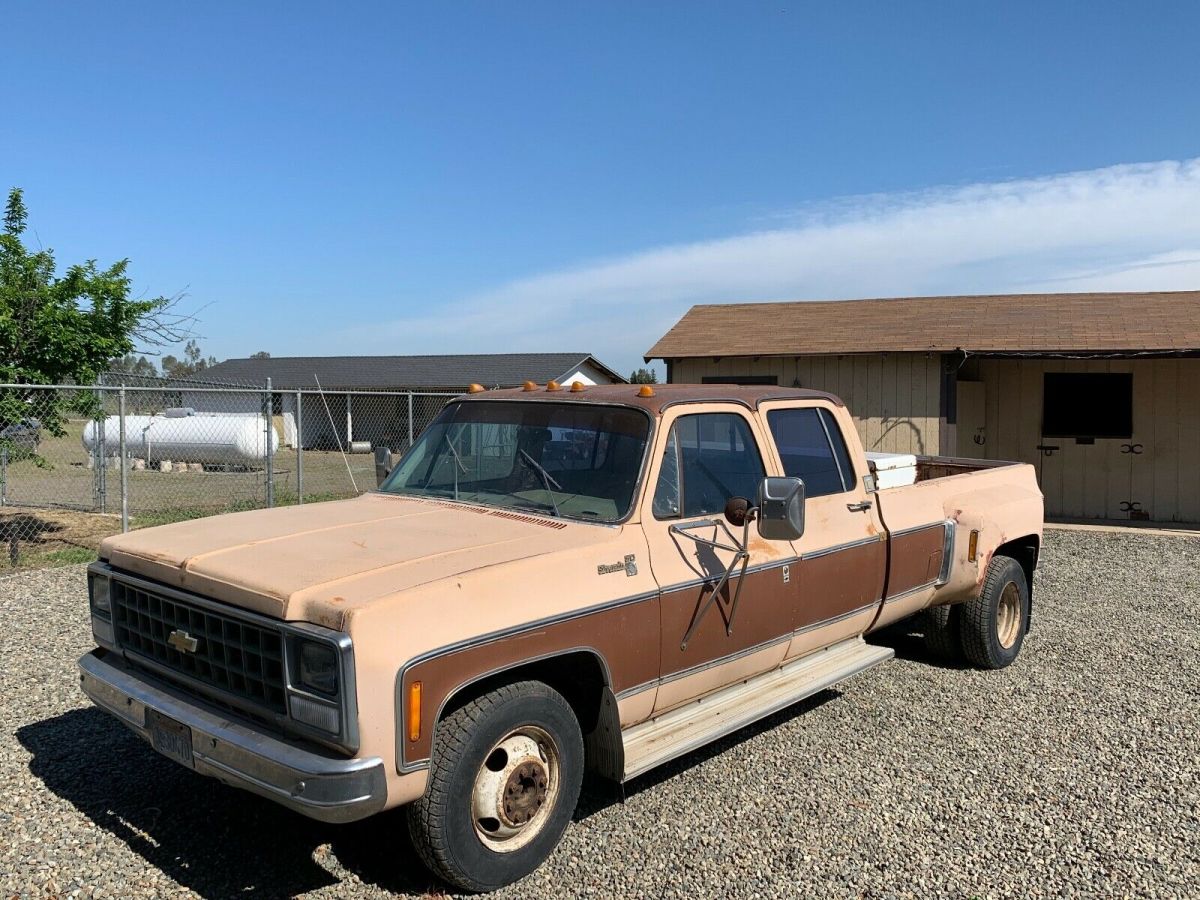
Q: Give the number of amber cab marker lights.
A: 5